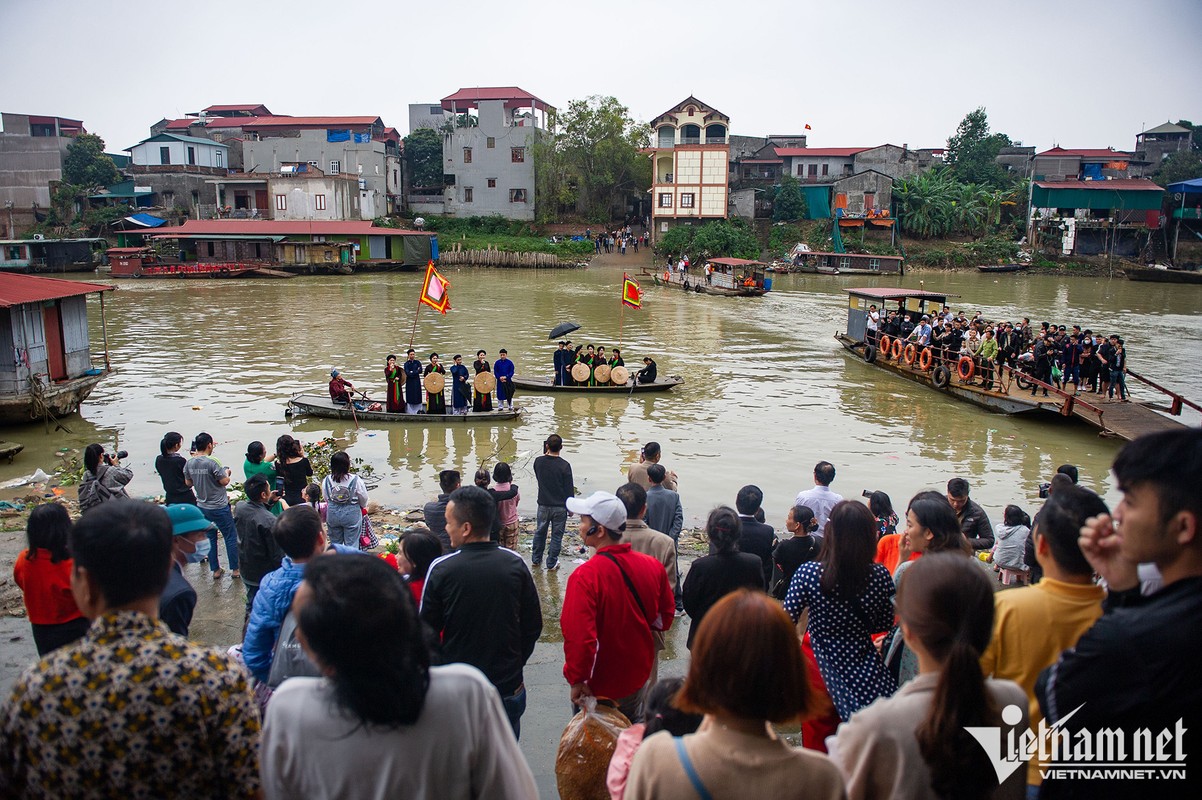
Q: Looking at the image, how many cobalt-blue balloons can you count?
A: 0